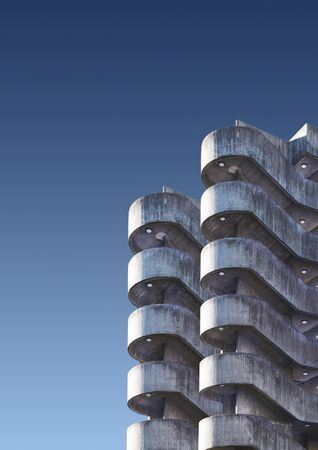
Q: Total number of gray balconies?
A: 11